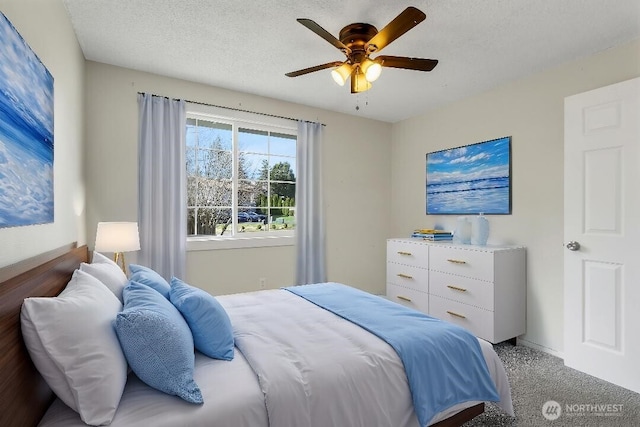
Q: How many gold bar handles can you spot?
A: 6